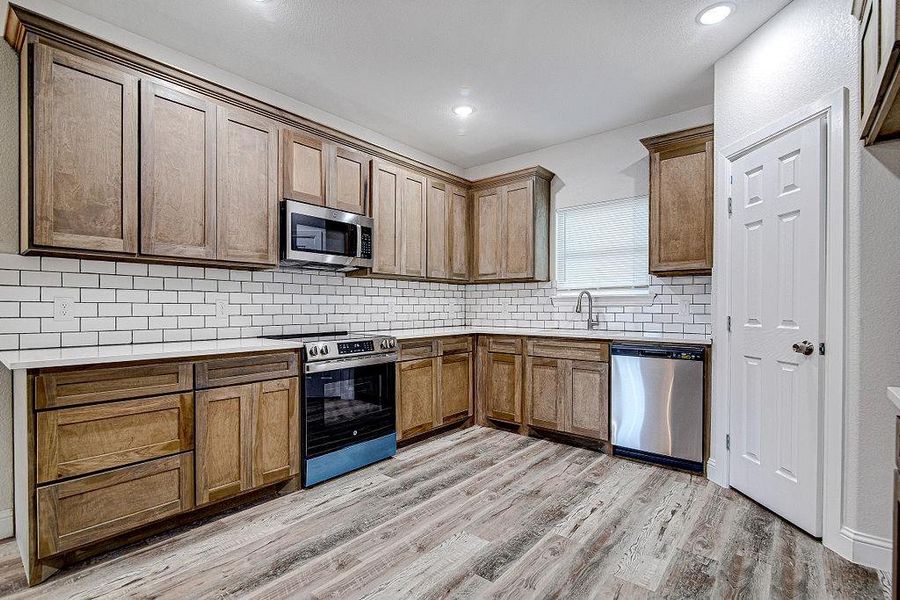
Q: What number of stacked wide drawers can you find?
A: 3